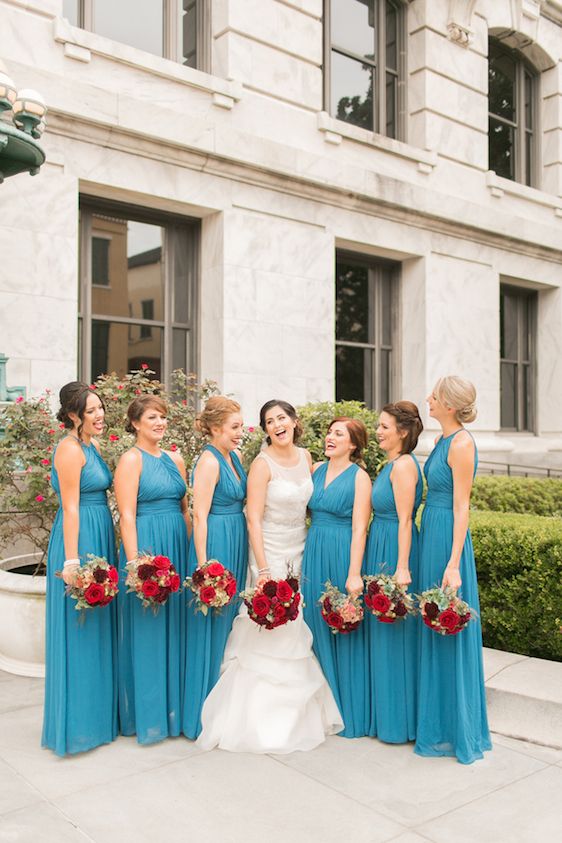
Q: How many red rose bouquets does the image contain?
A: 7